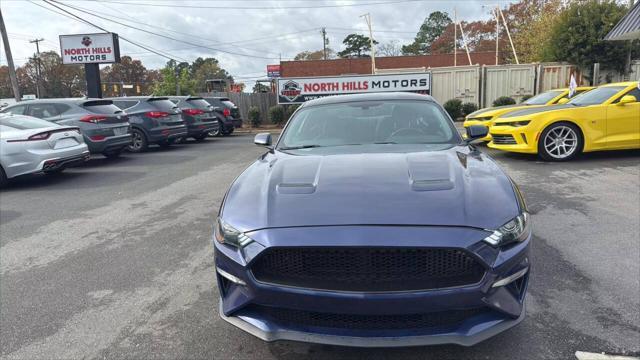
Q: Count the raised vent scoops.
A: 2